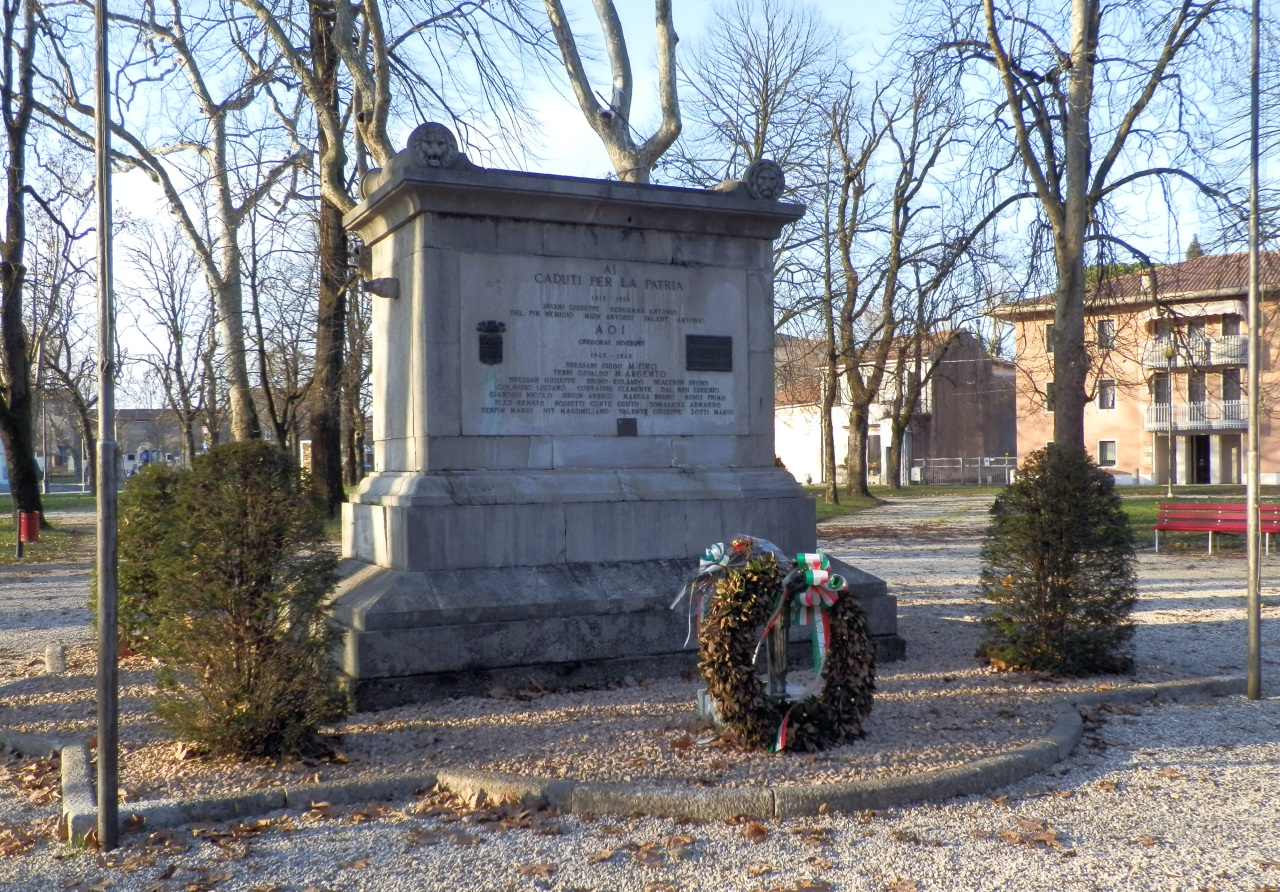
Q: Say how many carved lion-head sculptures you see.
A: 2